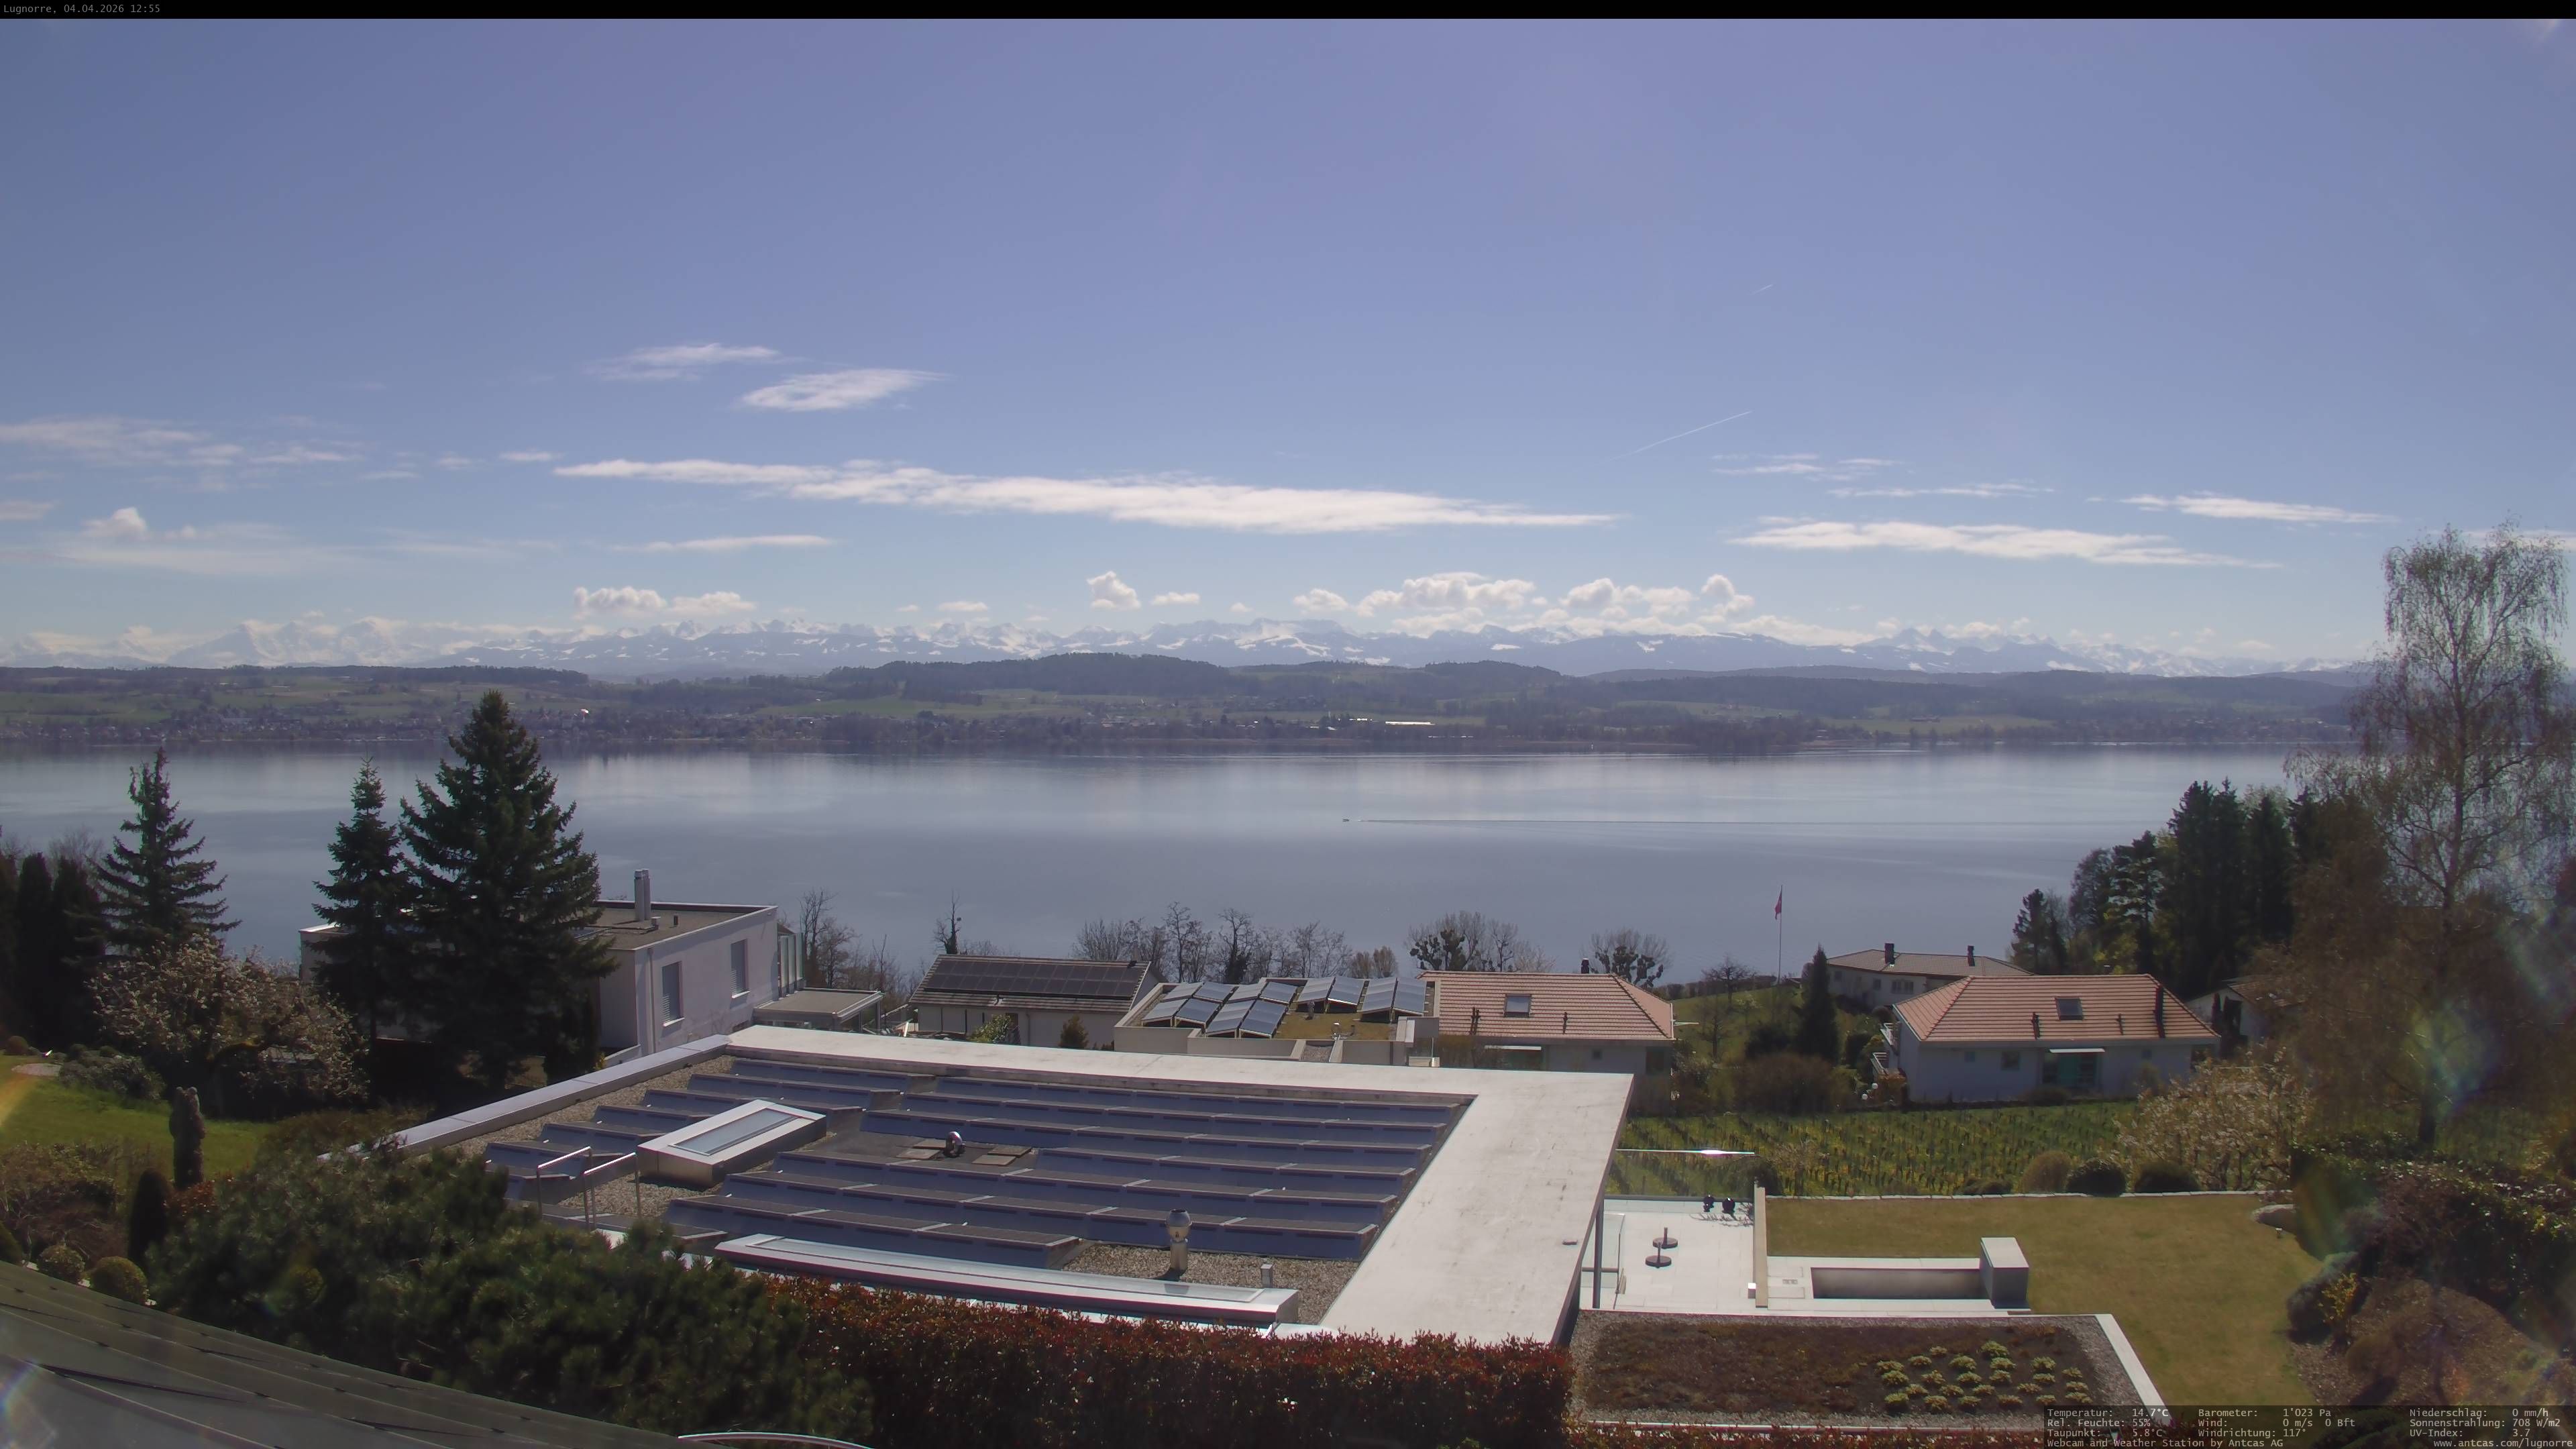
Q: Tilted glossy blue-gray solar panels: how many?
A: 12